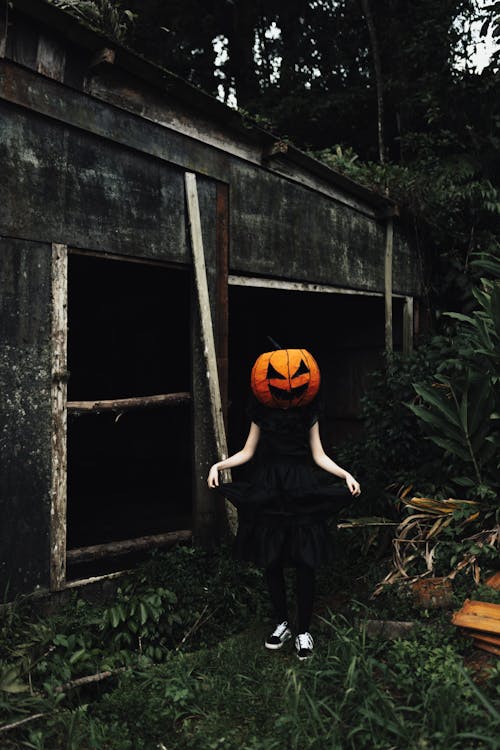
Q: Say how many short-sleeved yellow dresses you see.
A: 0